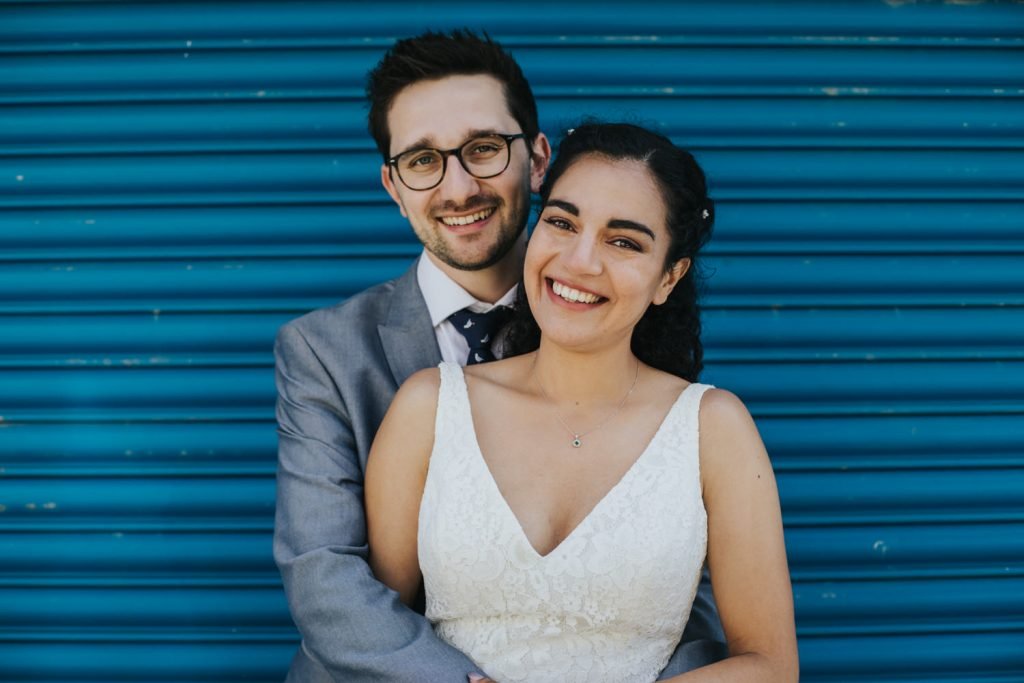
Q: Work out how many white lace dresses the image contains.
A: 1